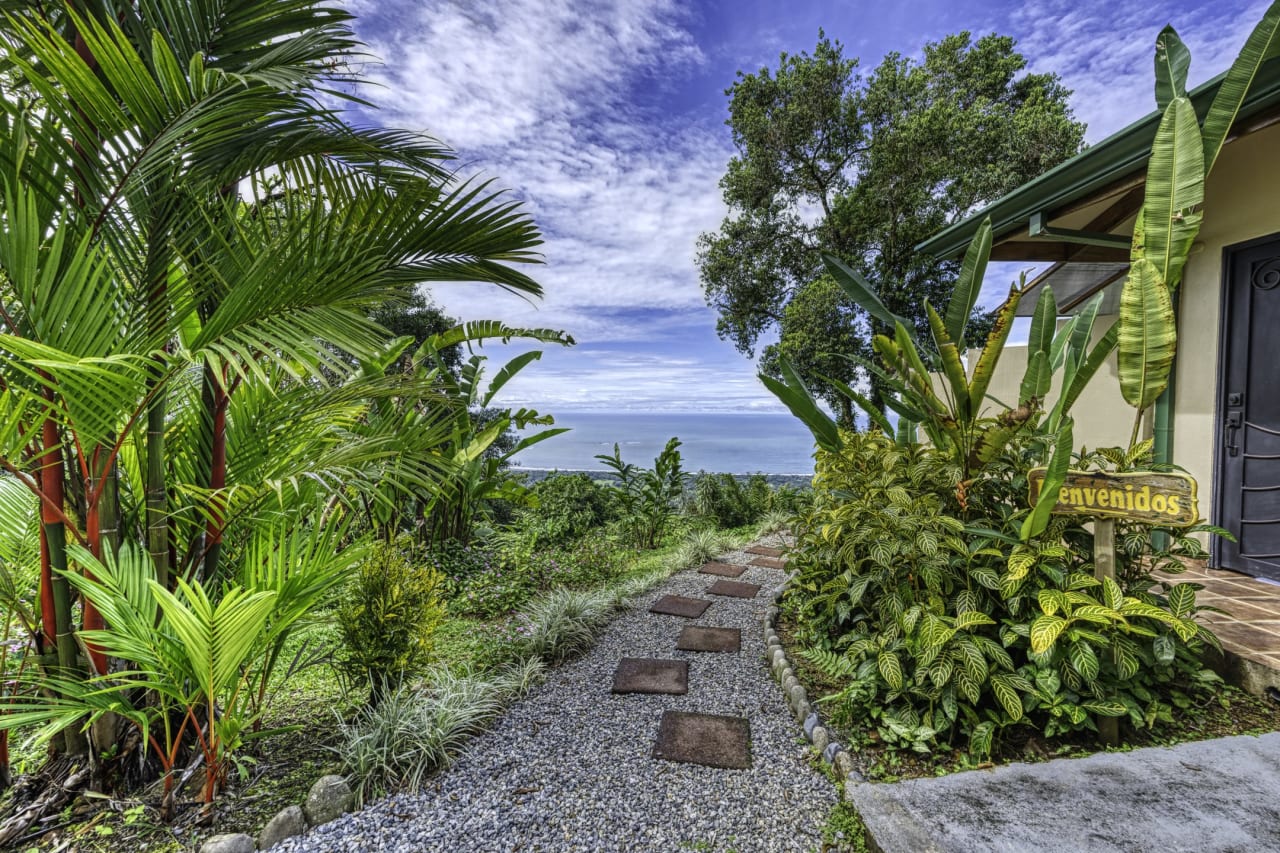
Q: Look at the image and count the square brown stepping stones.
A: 8